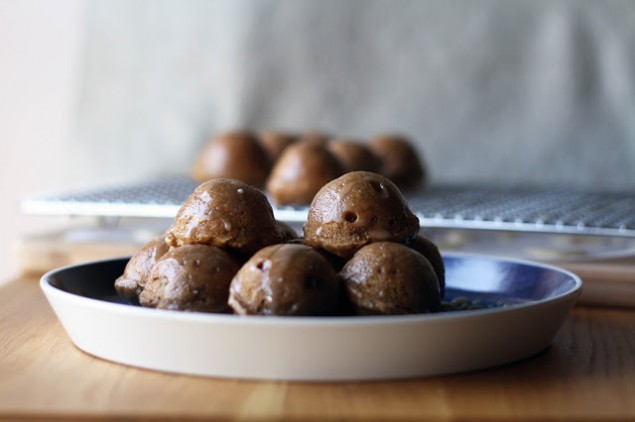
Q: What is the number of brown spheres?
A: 14